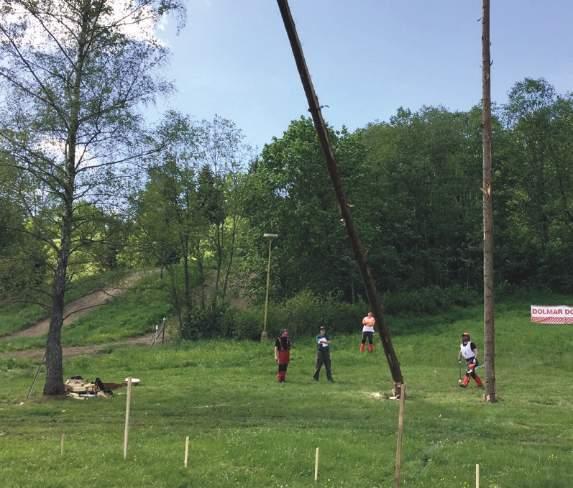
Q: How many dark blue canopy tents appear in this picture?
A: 0